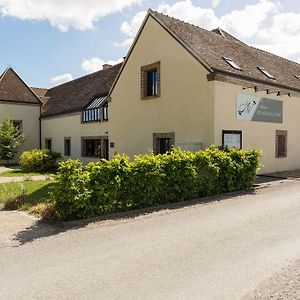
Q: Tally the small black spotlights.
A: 4